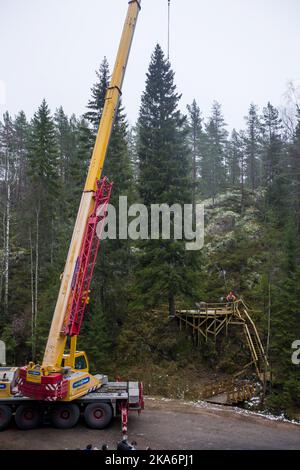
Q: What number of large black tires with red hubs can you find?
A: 4